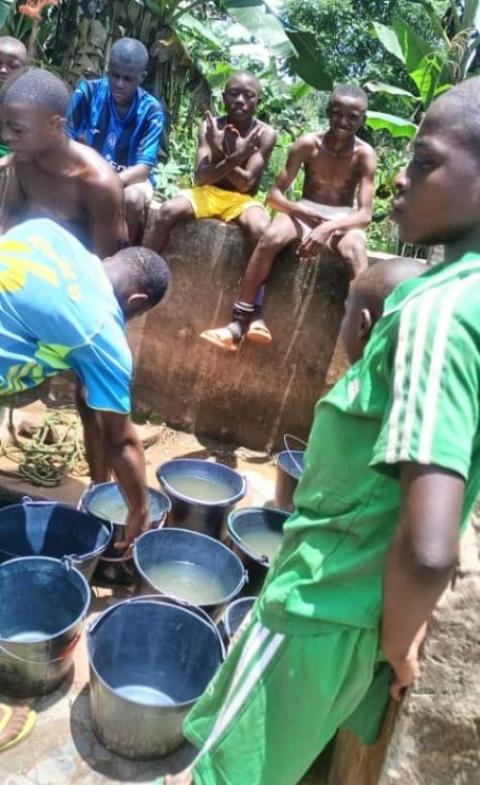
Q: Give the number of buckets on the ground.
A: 9